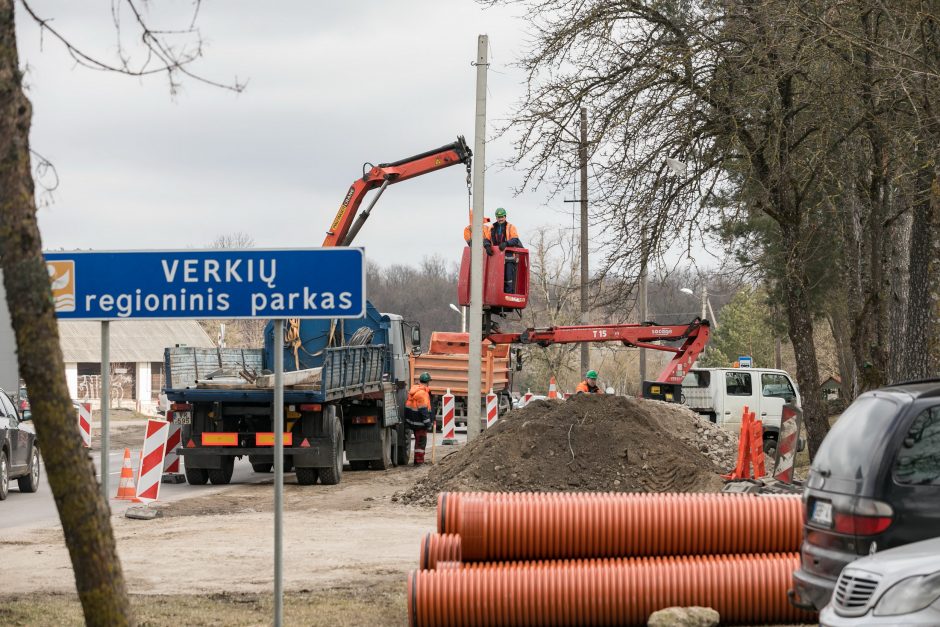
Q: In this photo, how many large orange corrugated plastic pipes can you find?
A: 3